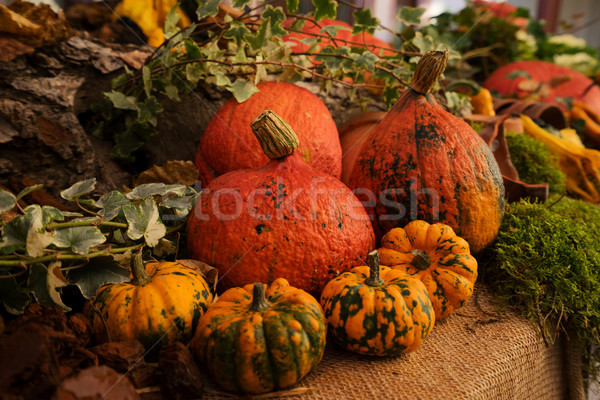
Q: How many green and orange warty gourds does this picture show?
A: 4